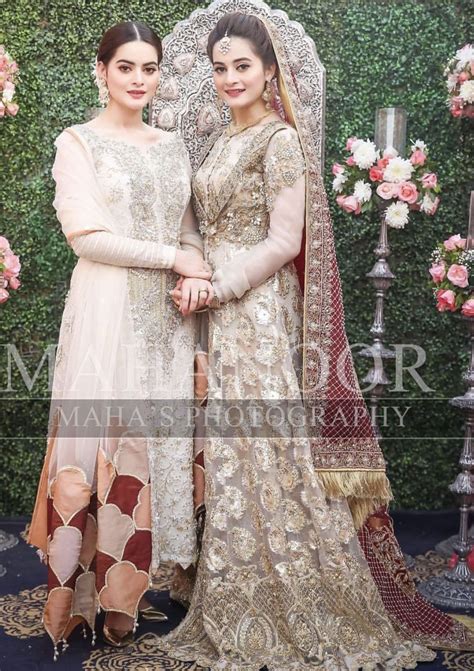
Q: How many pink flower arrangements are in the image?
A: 5